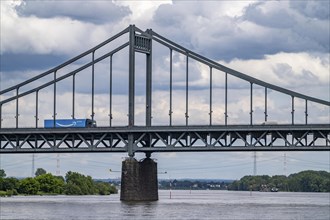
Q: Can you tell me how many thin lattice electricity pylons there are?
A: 4